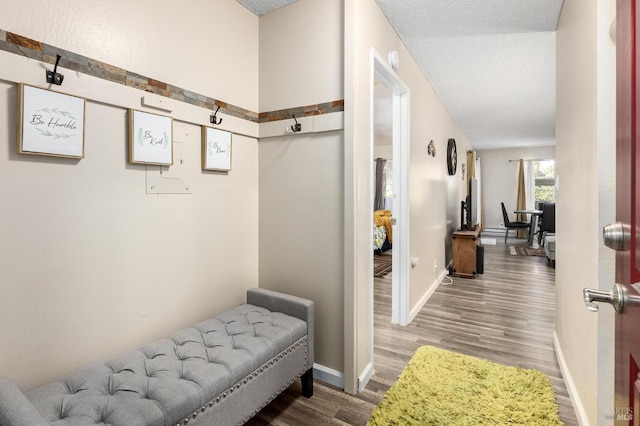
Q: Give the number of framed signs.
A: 3